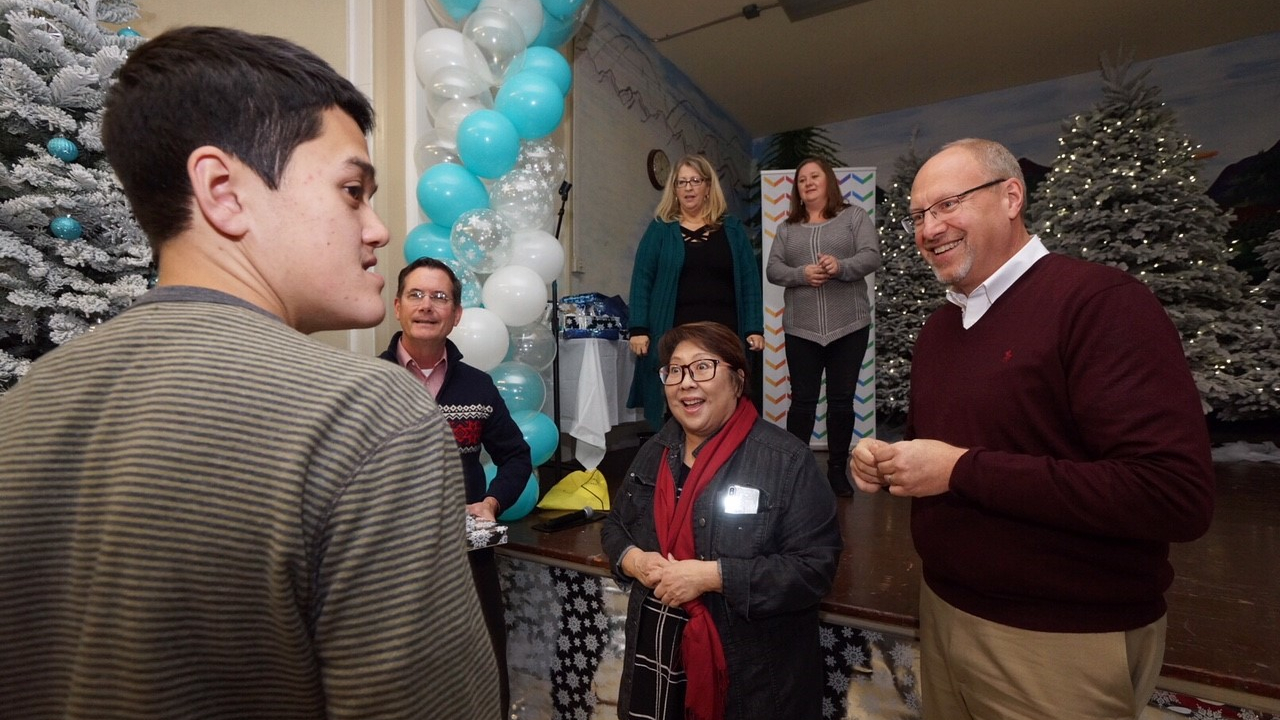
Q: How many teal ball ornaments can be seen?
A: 3